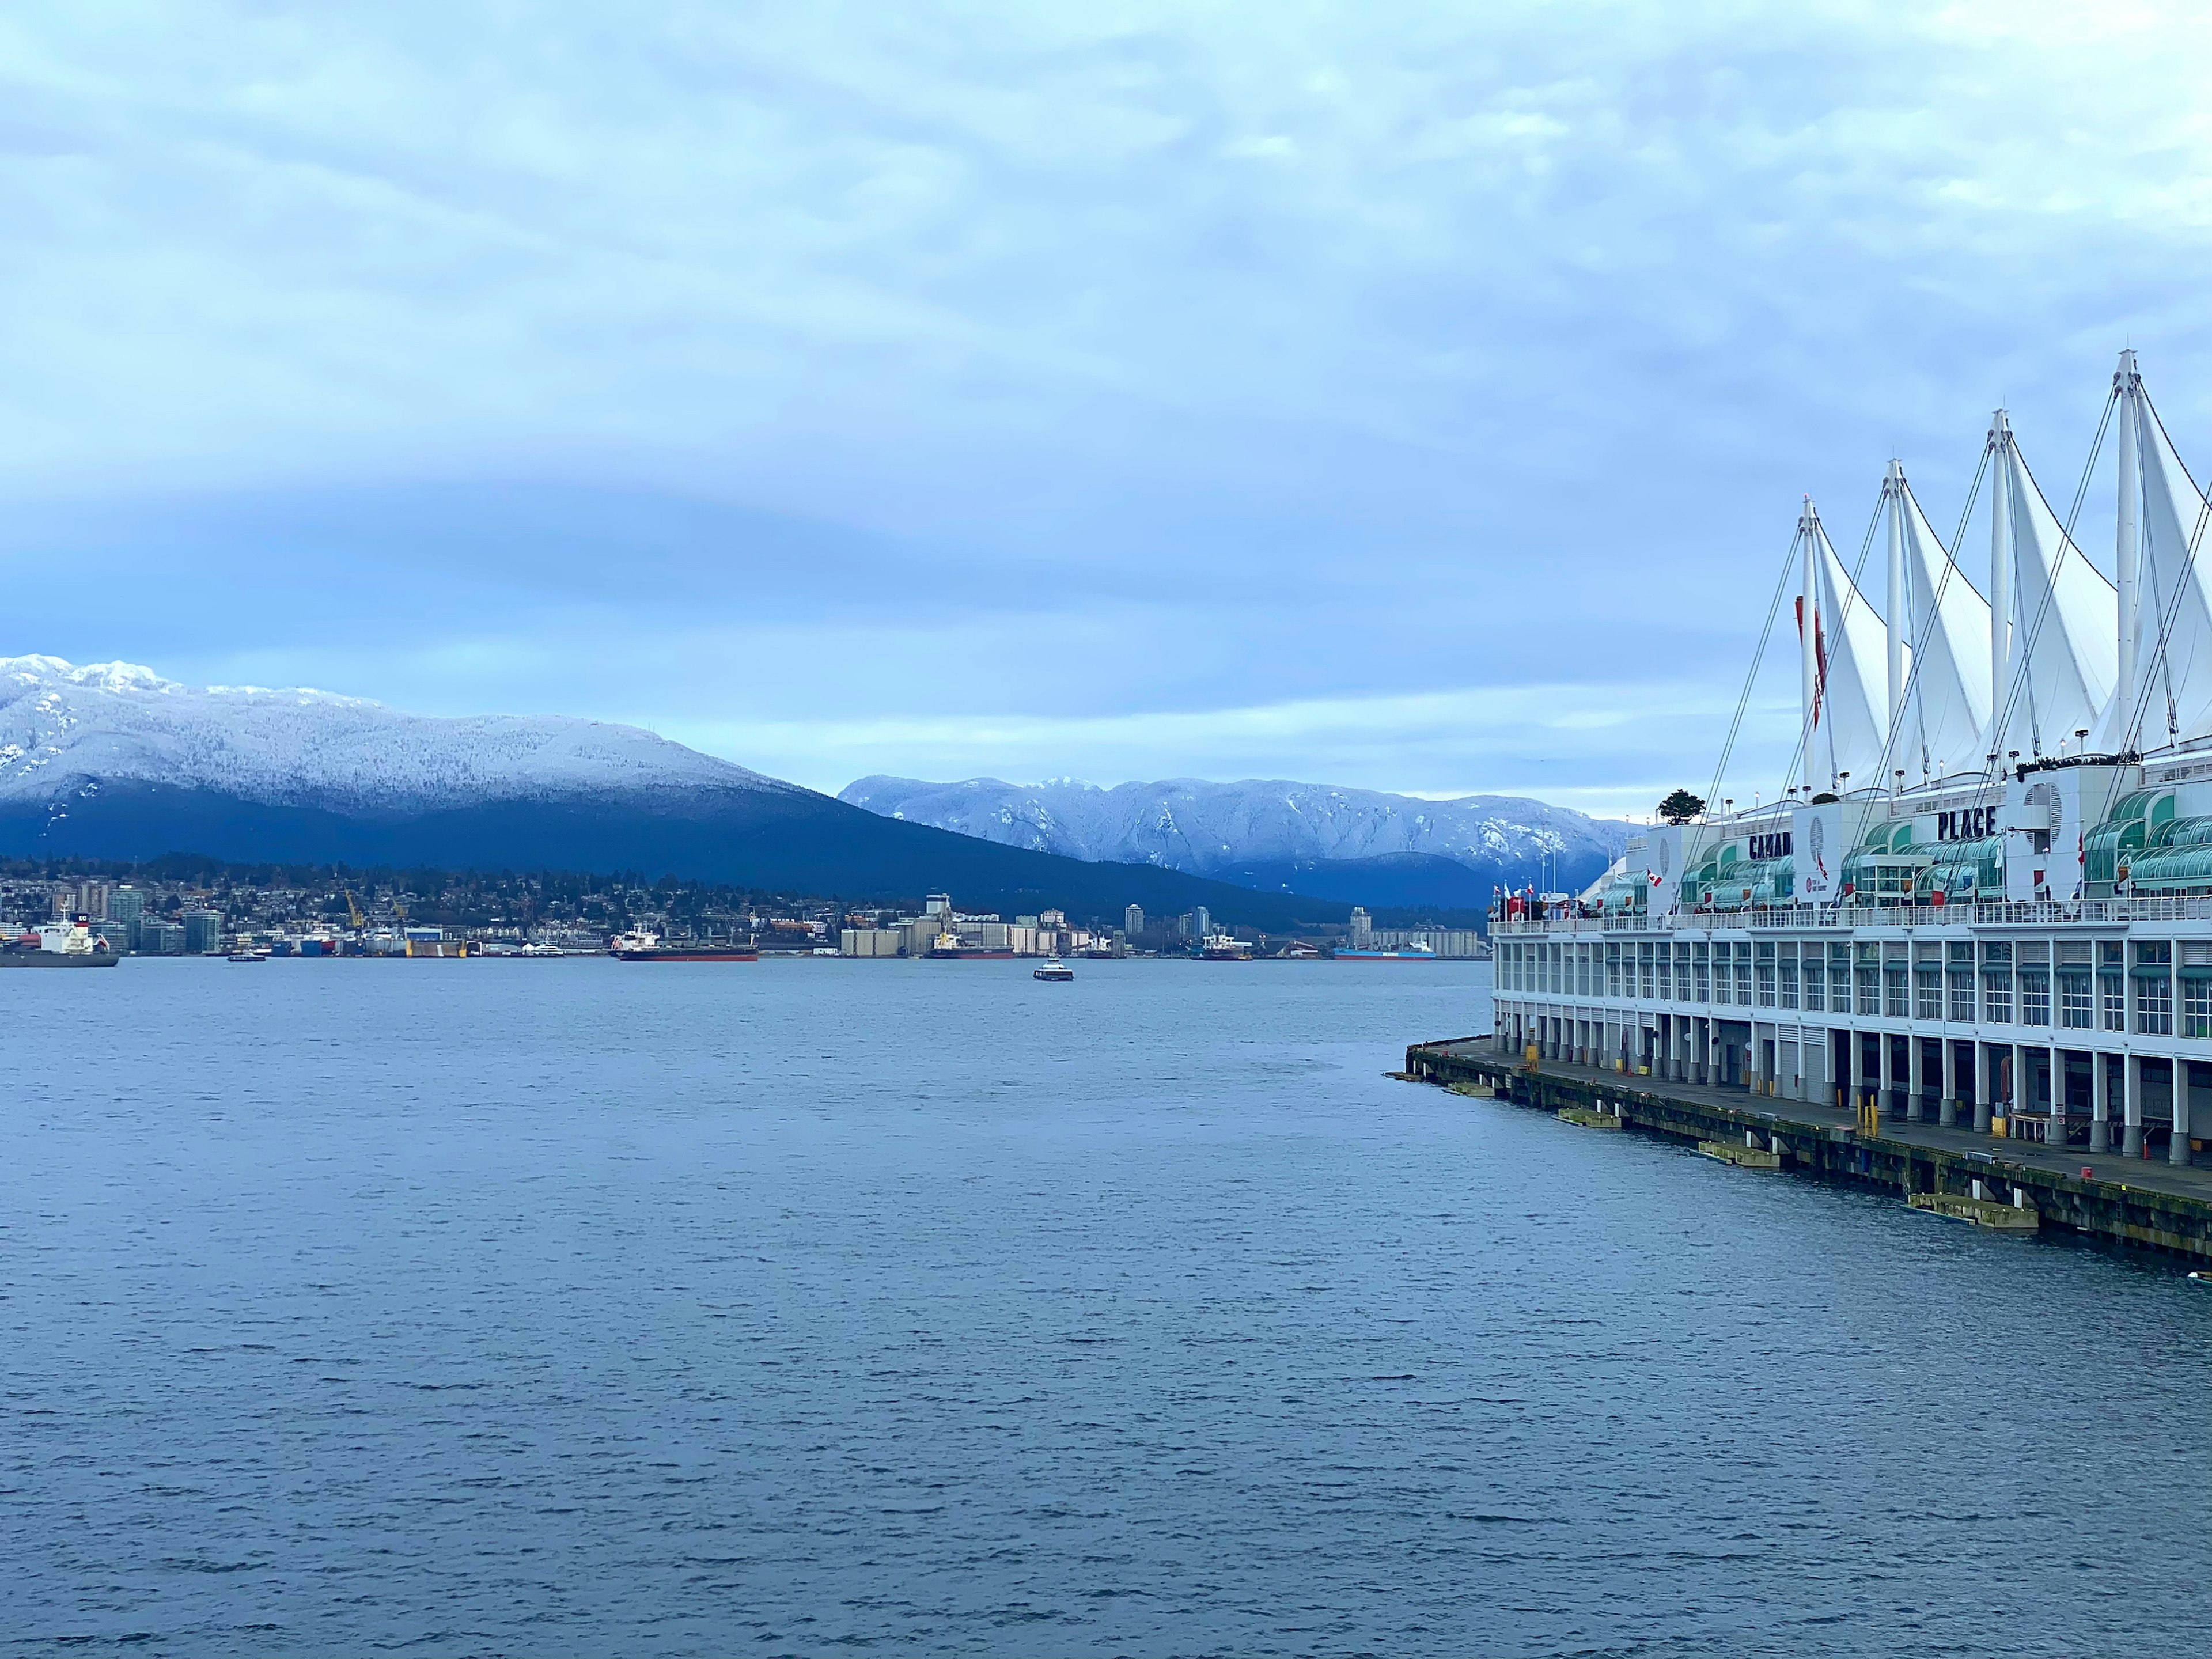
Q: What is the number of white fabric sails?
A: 4